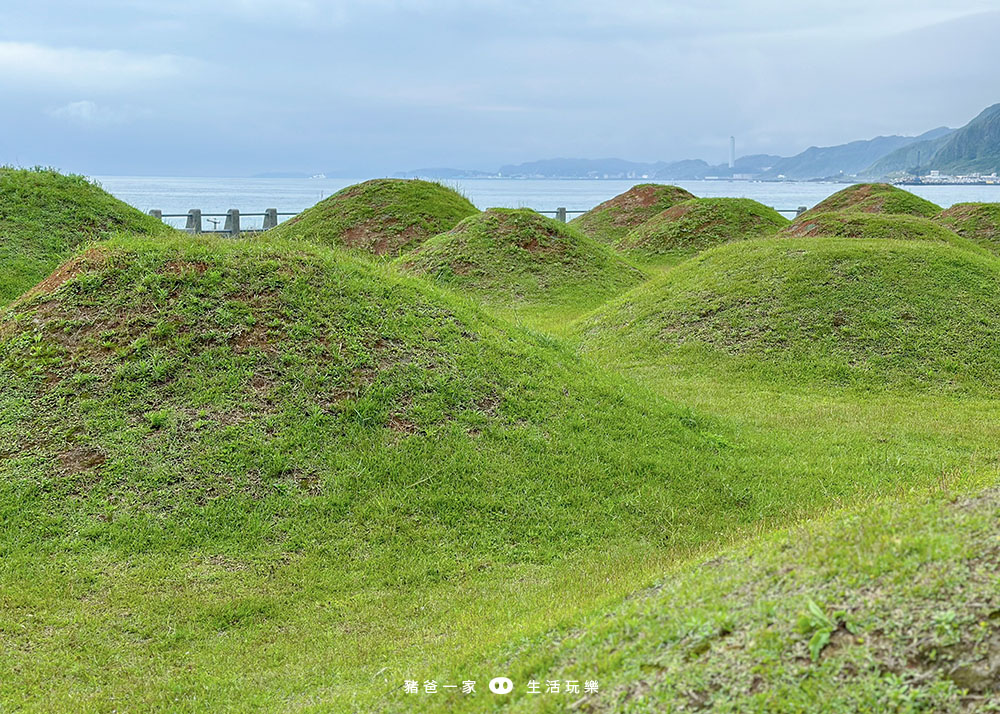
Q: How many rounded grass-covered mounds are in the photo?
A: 11